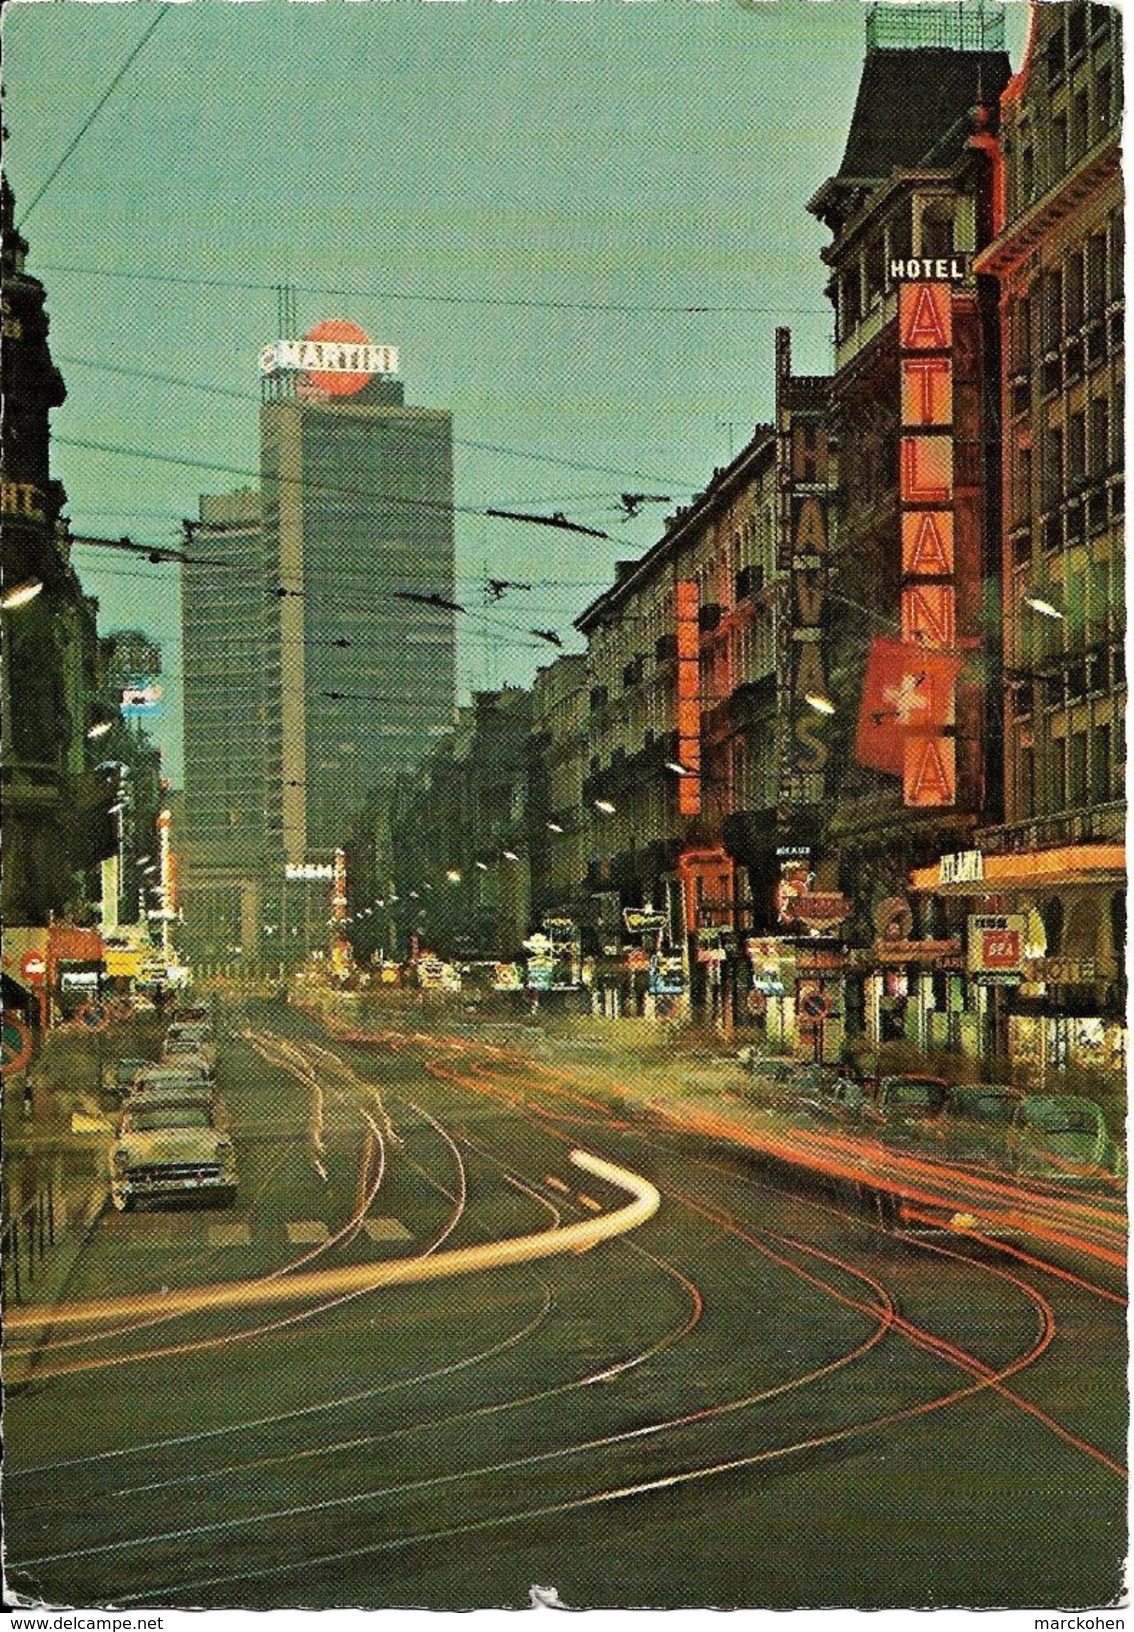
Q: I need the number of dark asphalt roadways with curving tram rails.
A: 1